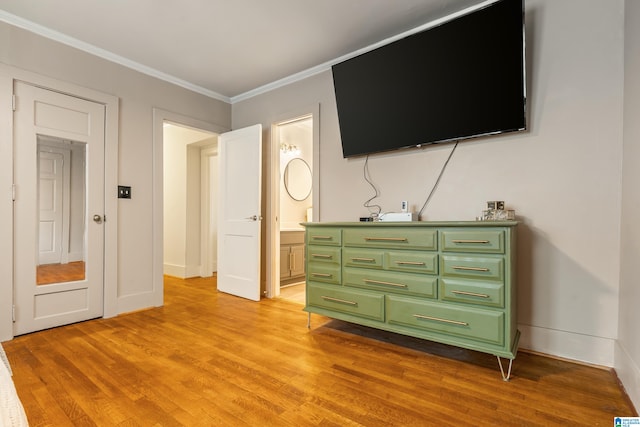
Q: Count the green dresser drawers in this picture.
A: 12